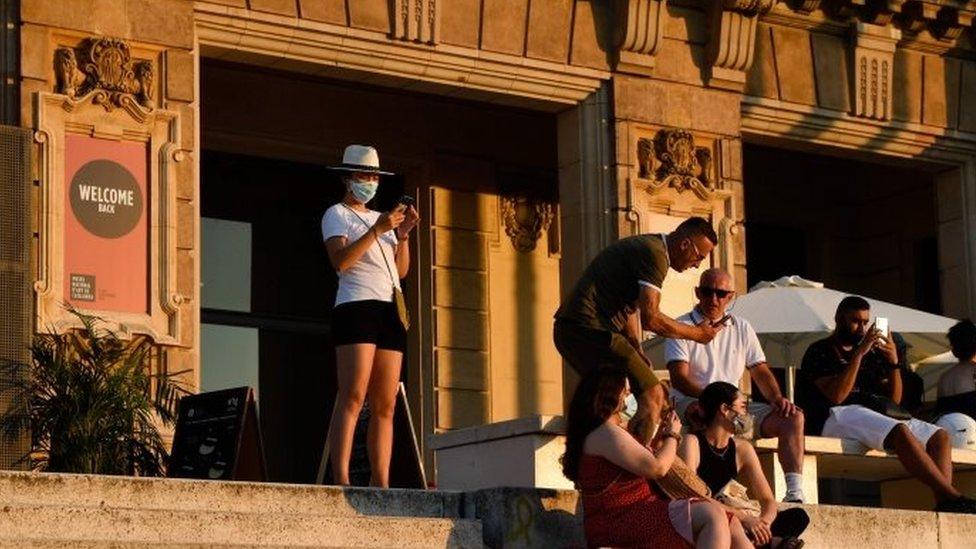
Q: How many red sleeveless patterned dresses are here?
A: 1